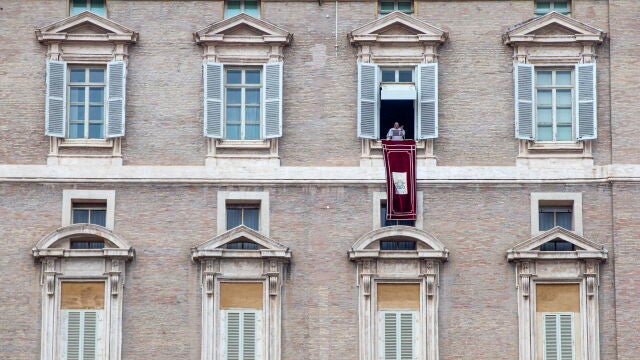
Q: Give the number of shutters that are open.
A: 8